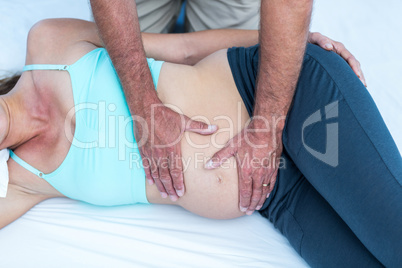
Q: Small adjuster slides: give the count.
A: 2